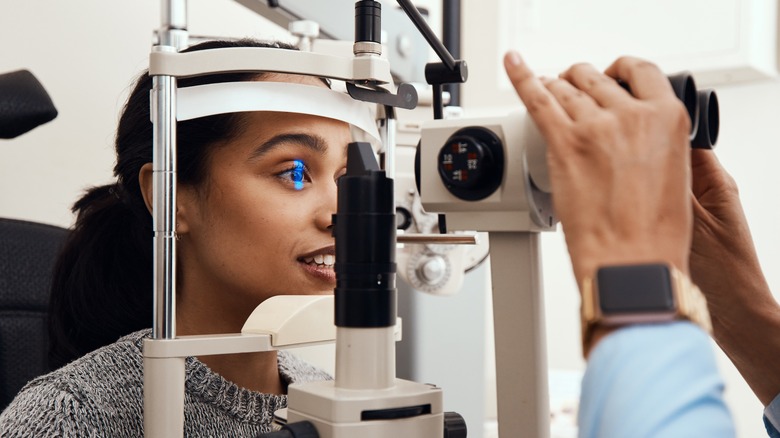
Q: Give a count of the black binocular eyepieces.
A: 2